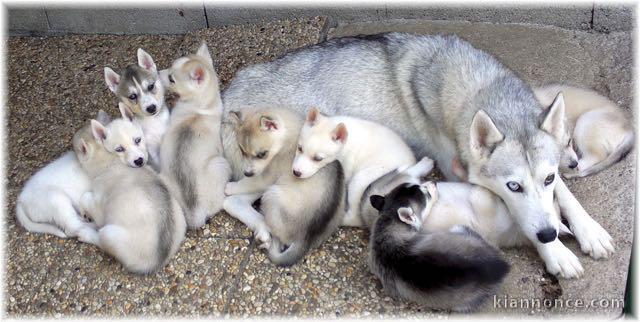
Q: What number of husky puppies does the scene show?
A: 9